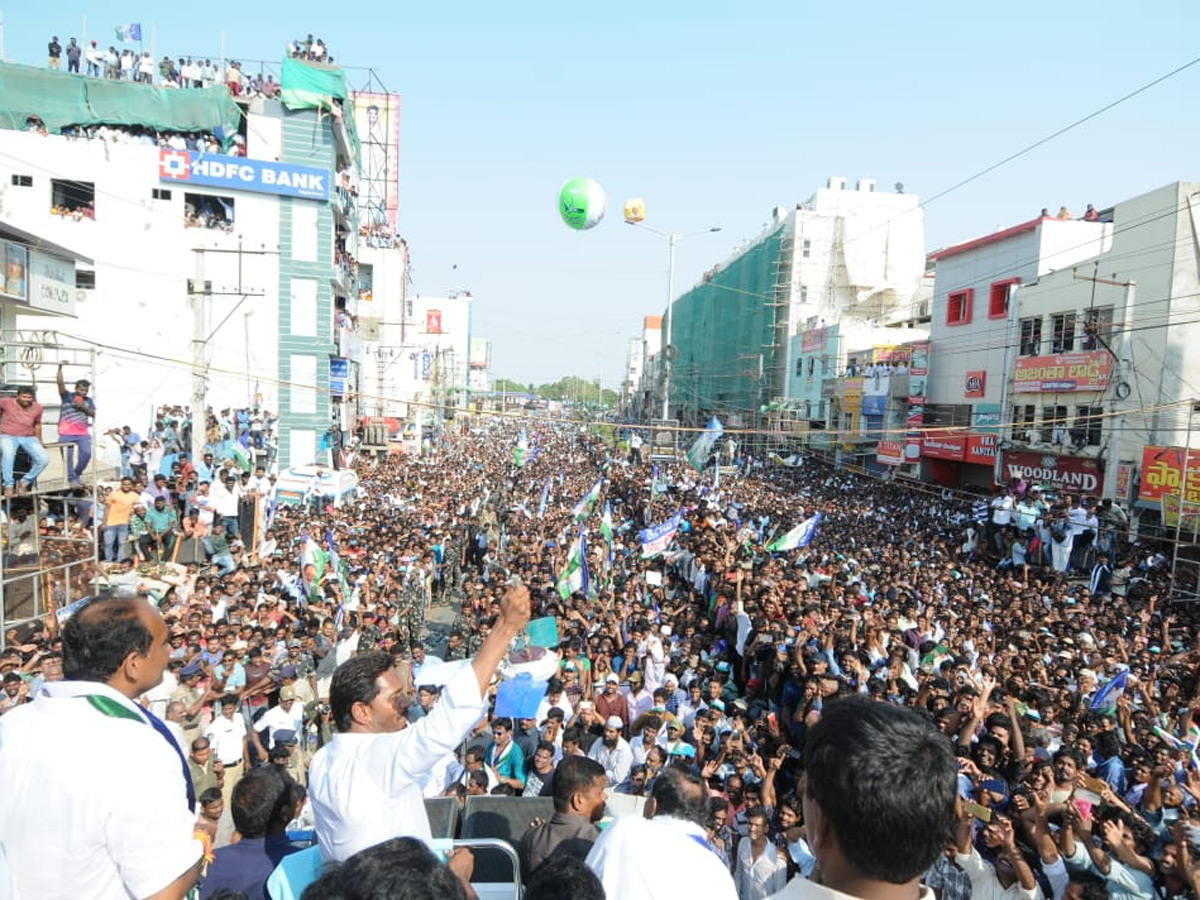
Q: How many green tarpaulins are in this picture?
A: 3